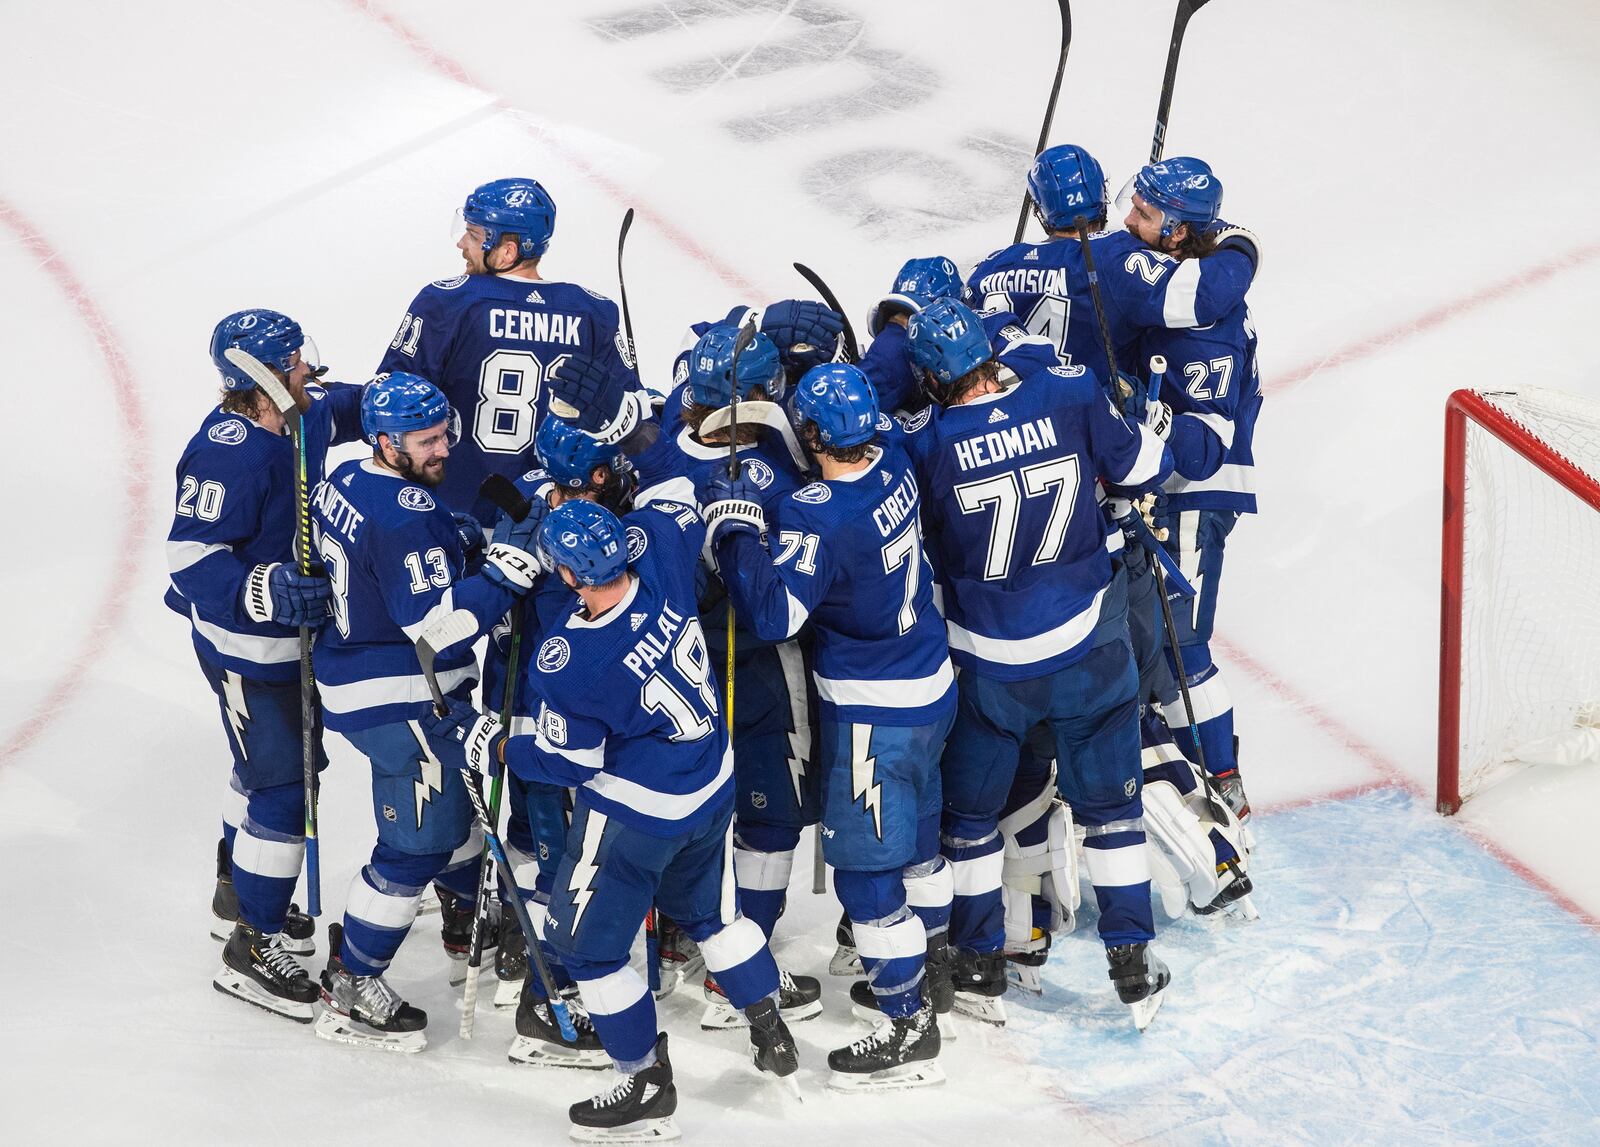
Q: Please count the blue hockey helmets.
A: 11